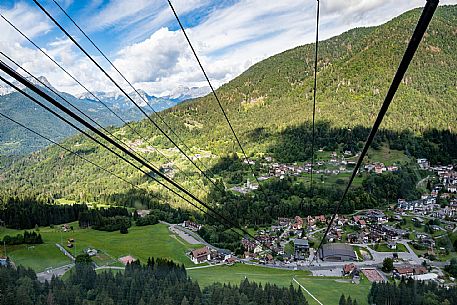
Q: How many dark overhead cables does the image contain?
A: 10